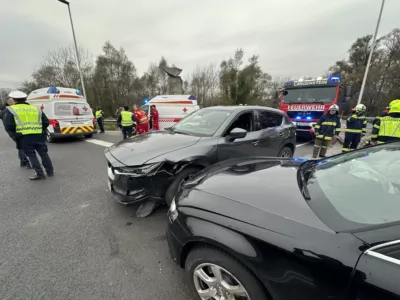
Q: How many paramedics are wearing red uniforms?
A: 2